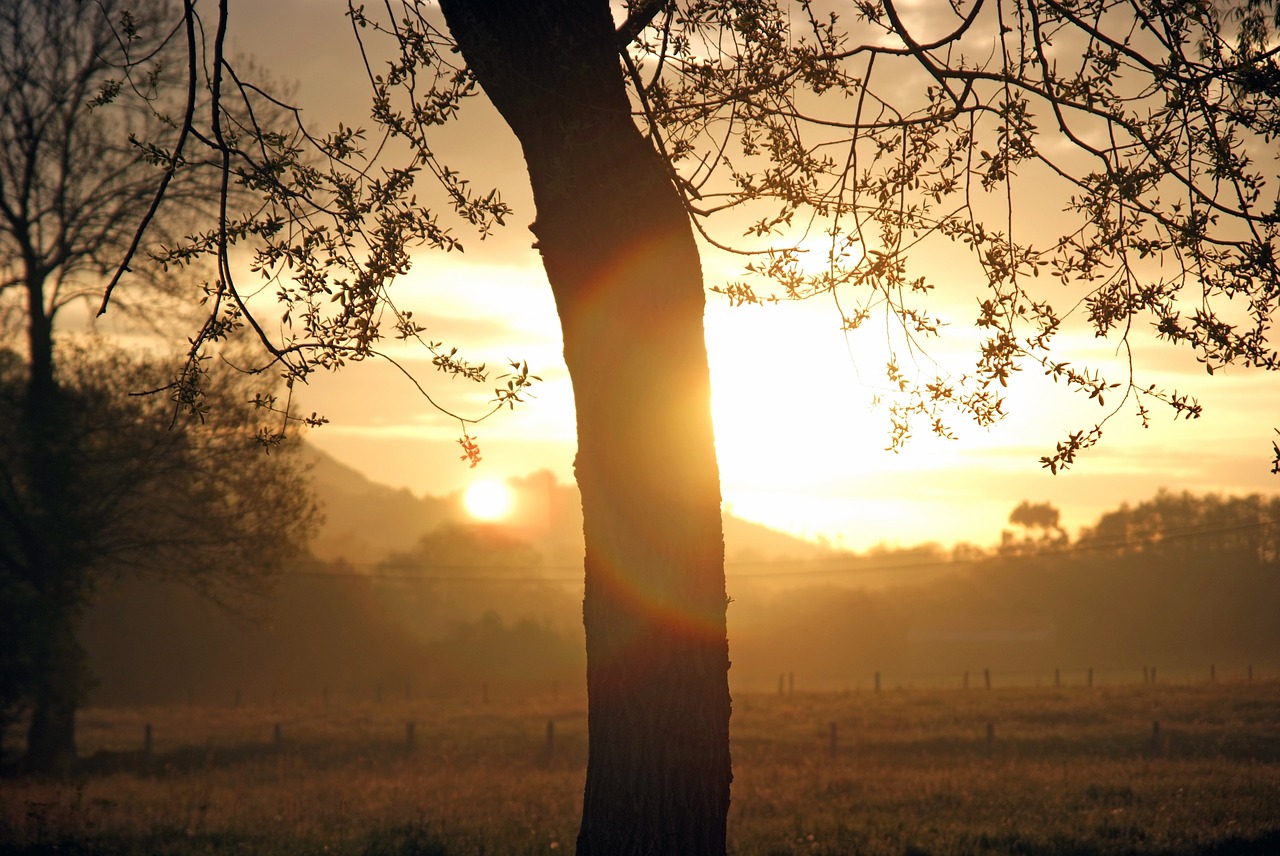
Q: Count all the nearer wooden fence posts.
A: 7